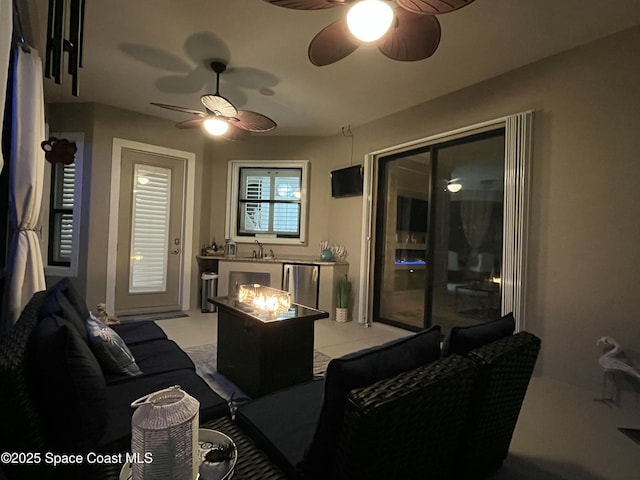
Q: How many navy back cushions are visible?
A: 5